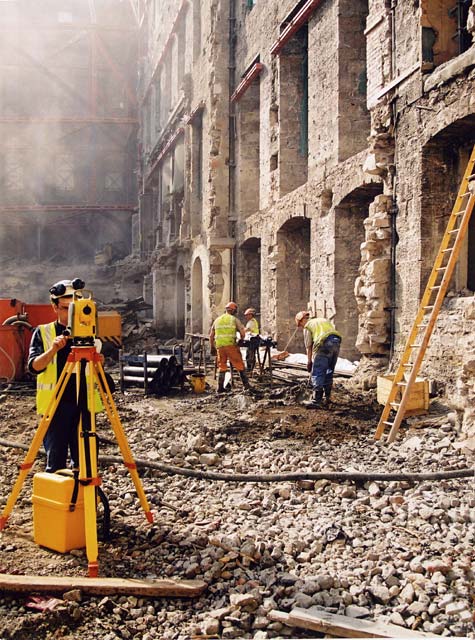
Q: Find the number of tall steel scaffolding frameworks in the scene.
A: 1